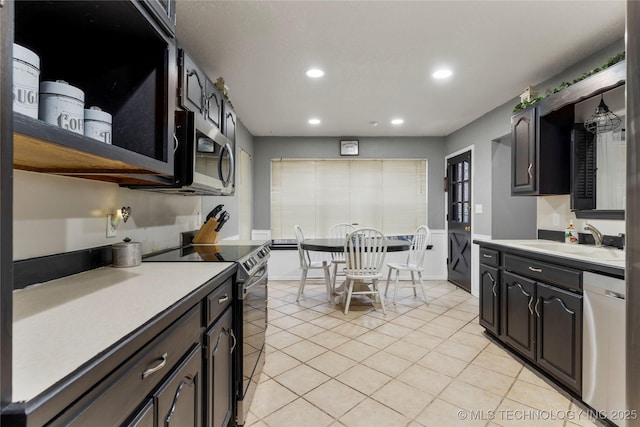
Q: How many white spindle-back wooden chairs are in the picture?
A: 4